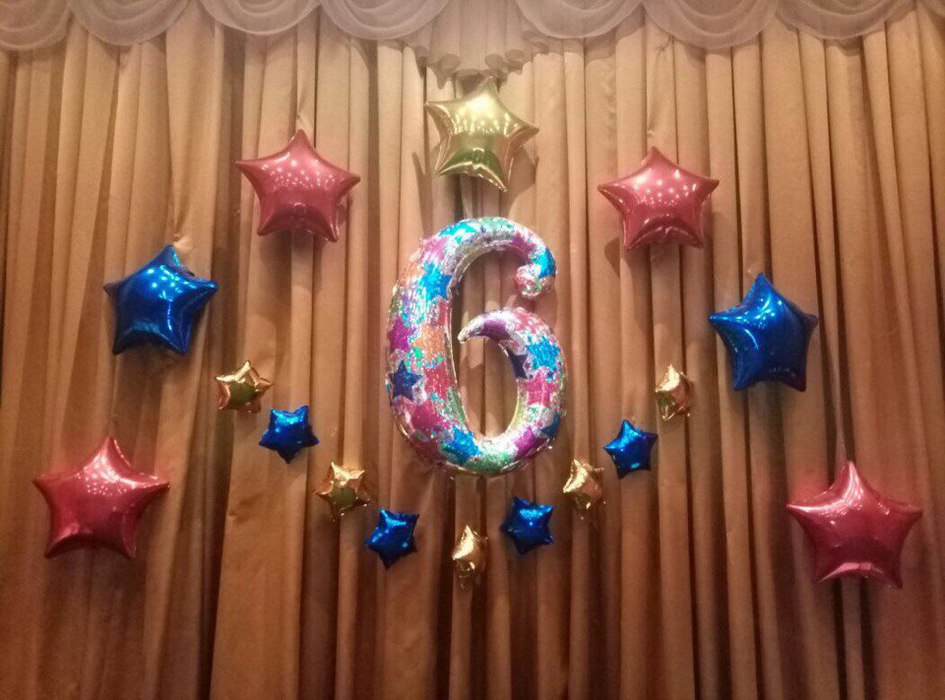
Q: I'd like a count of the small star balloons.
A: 9